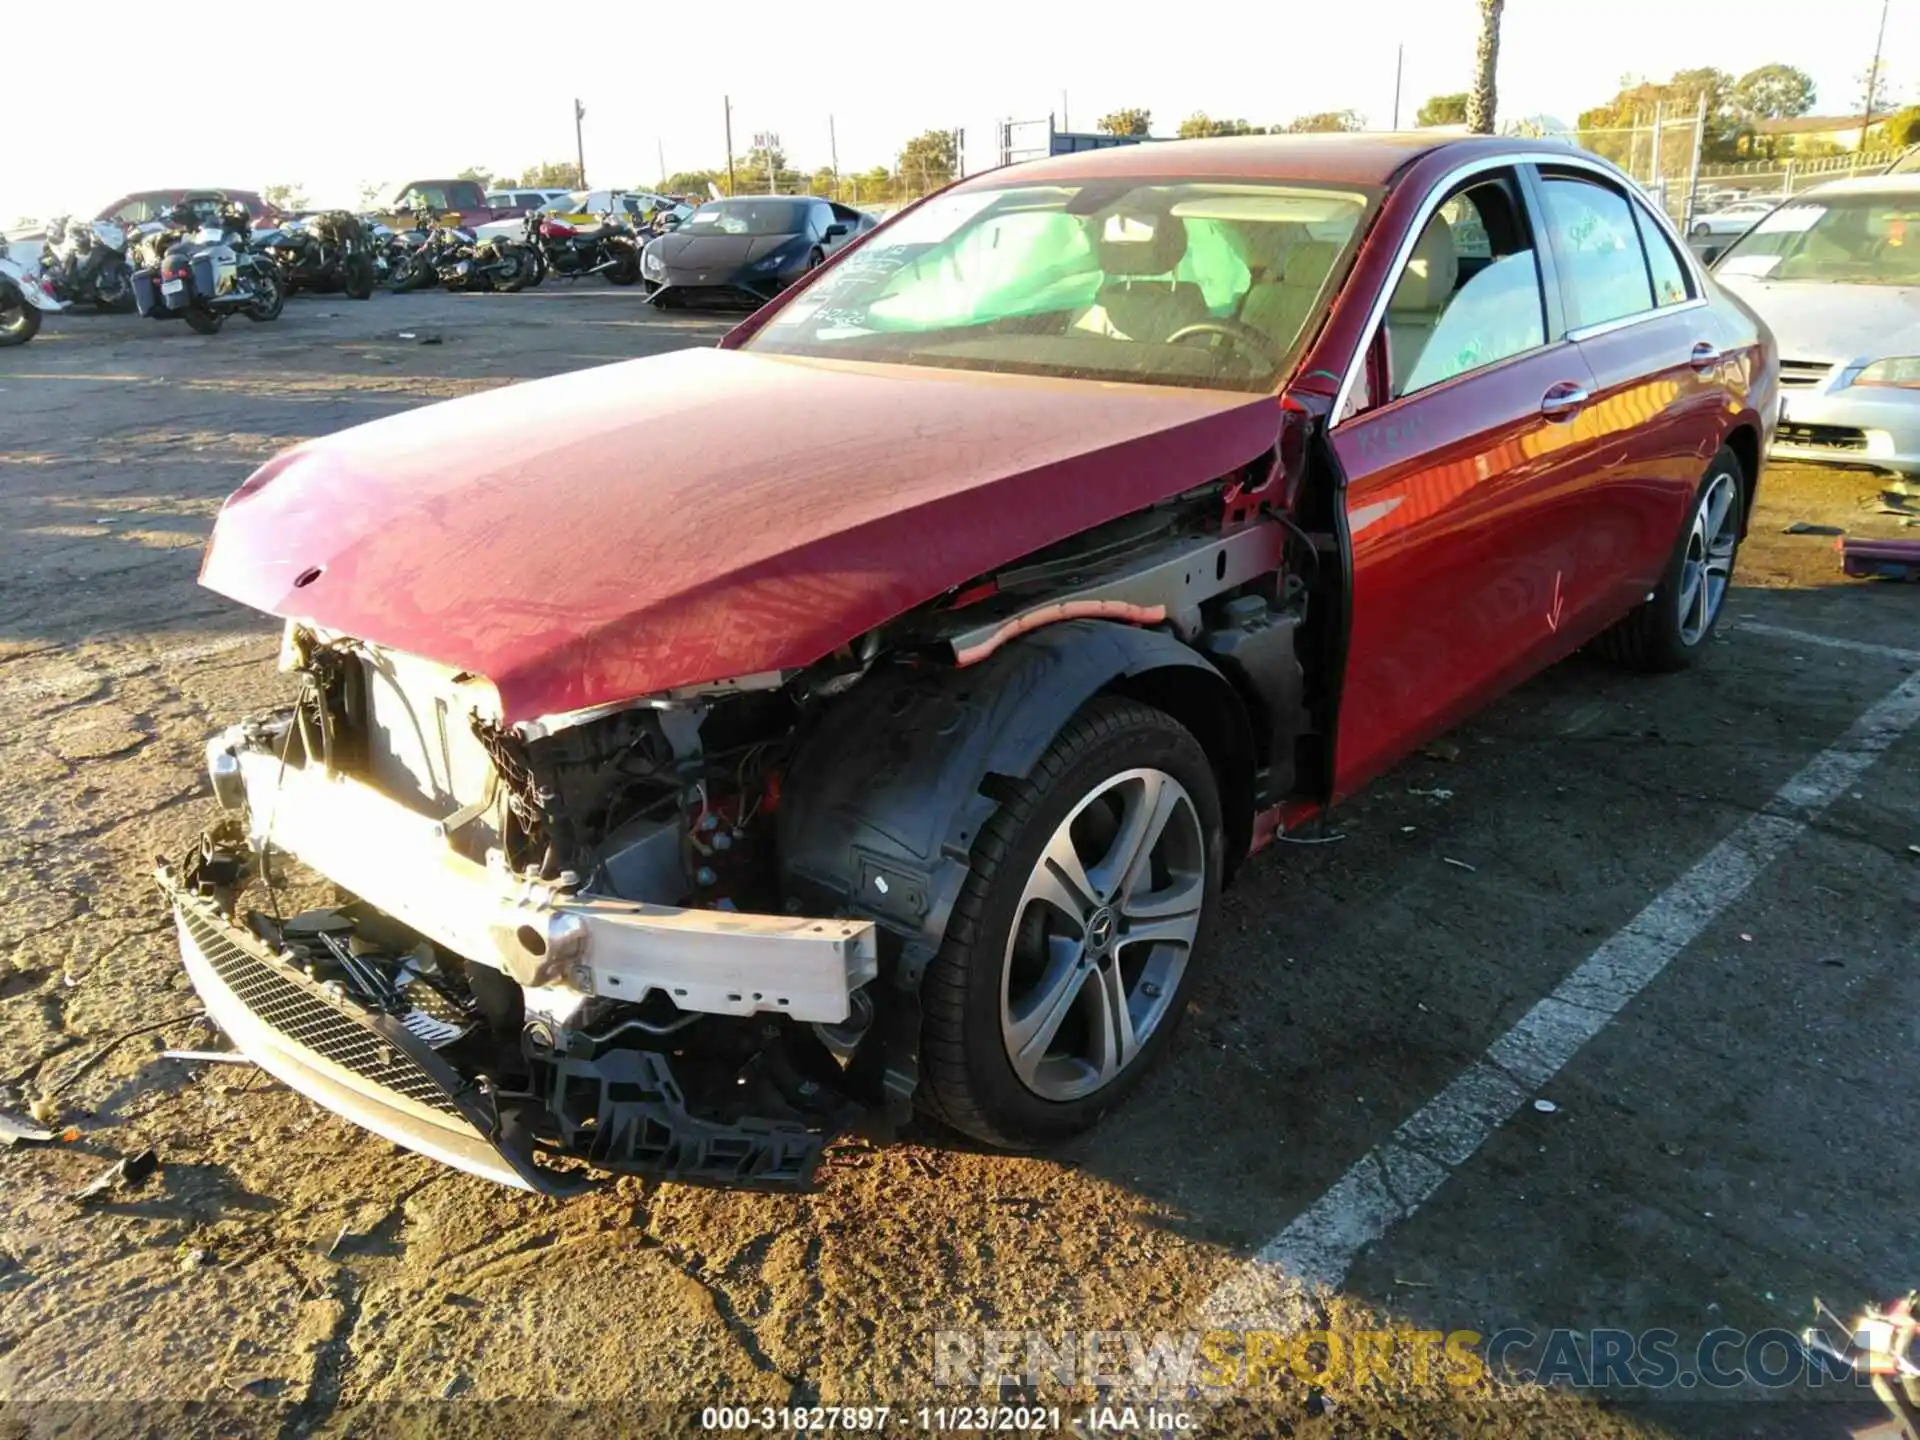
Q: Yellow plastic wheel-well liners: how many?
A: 0